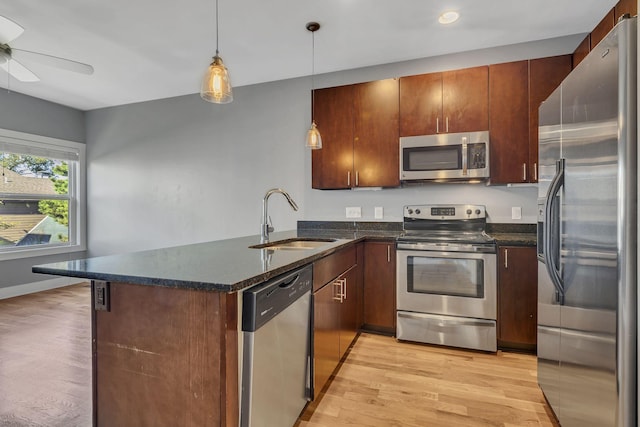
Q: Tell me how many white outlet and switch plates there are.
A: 3